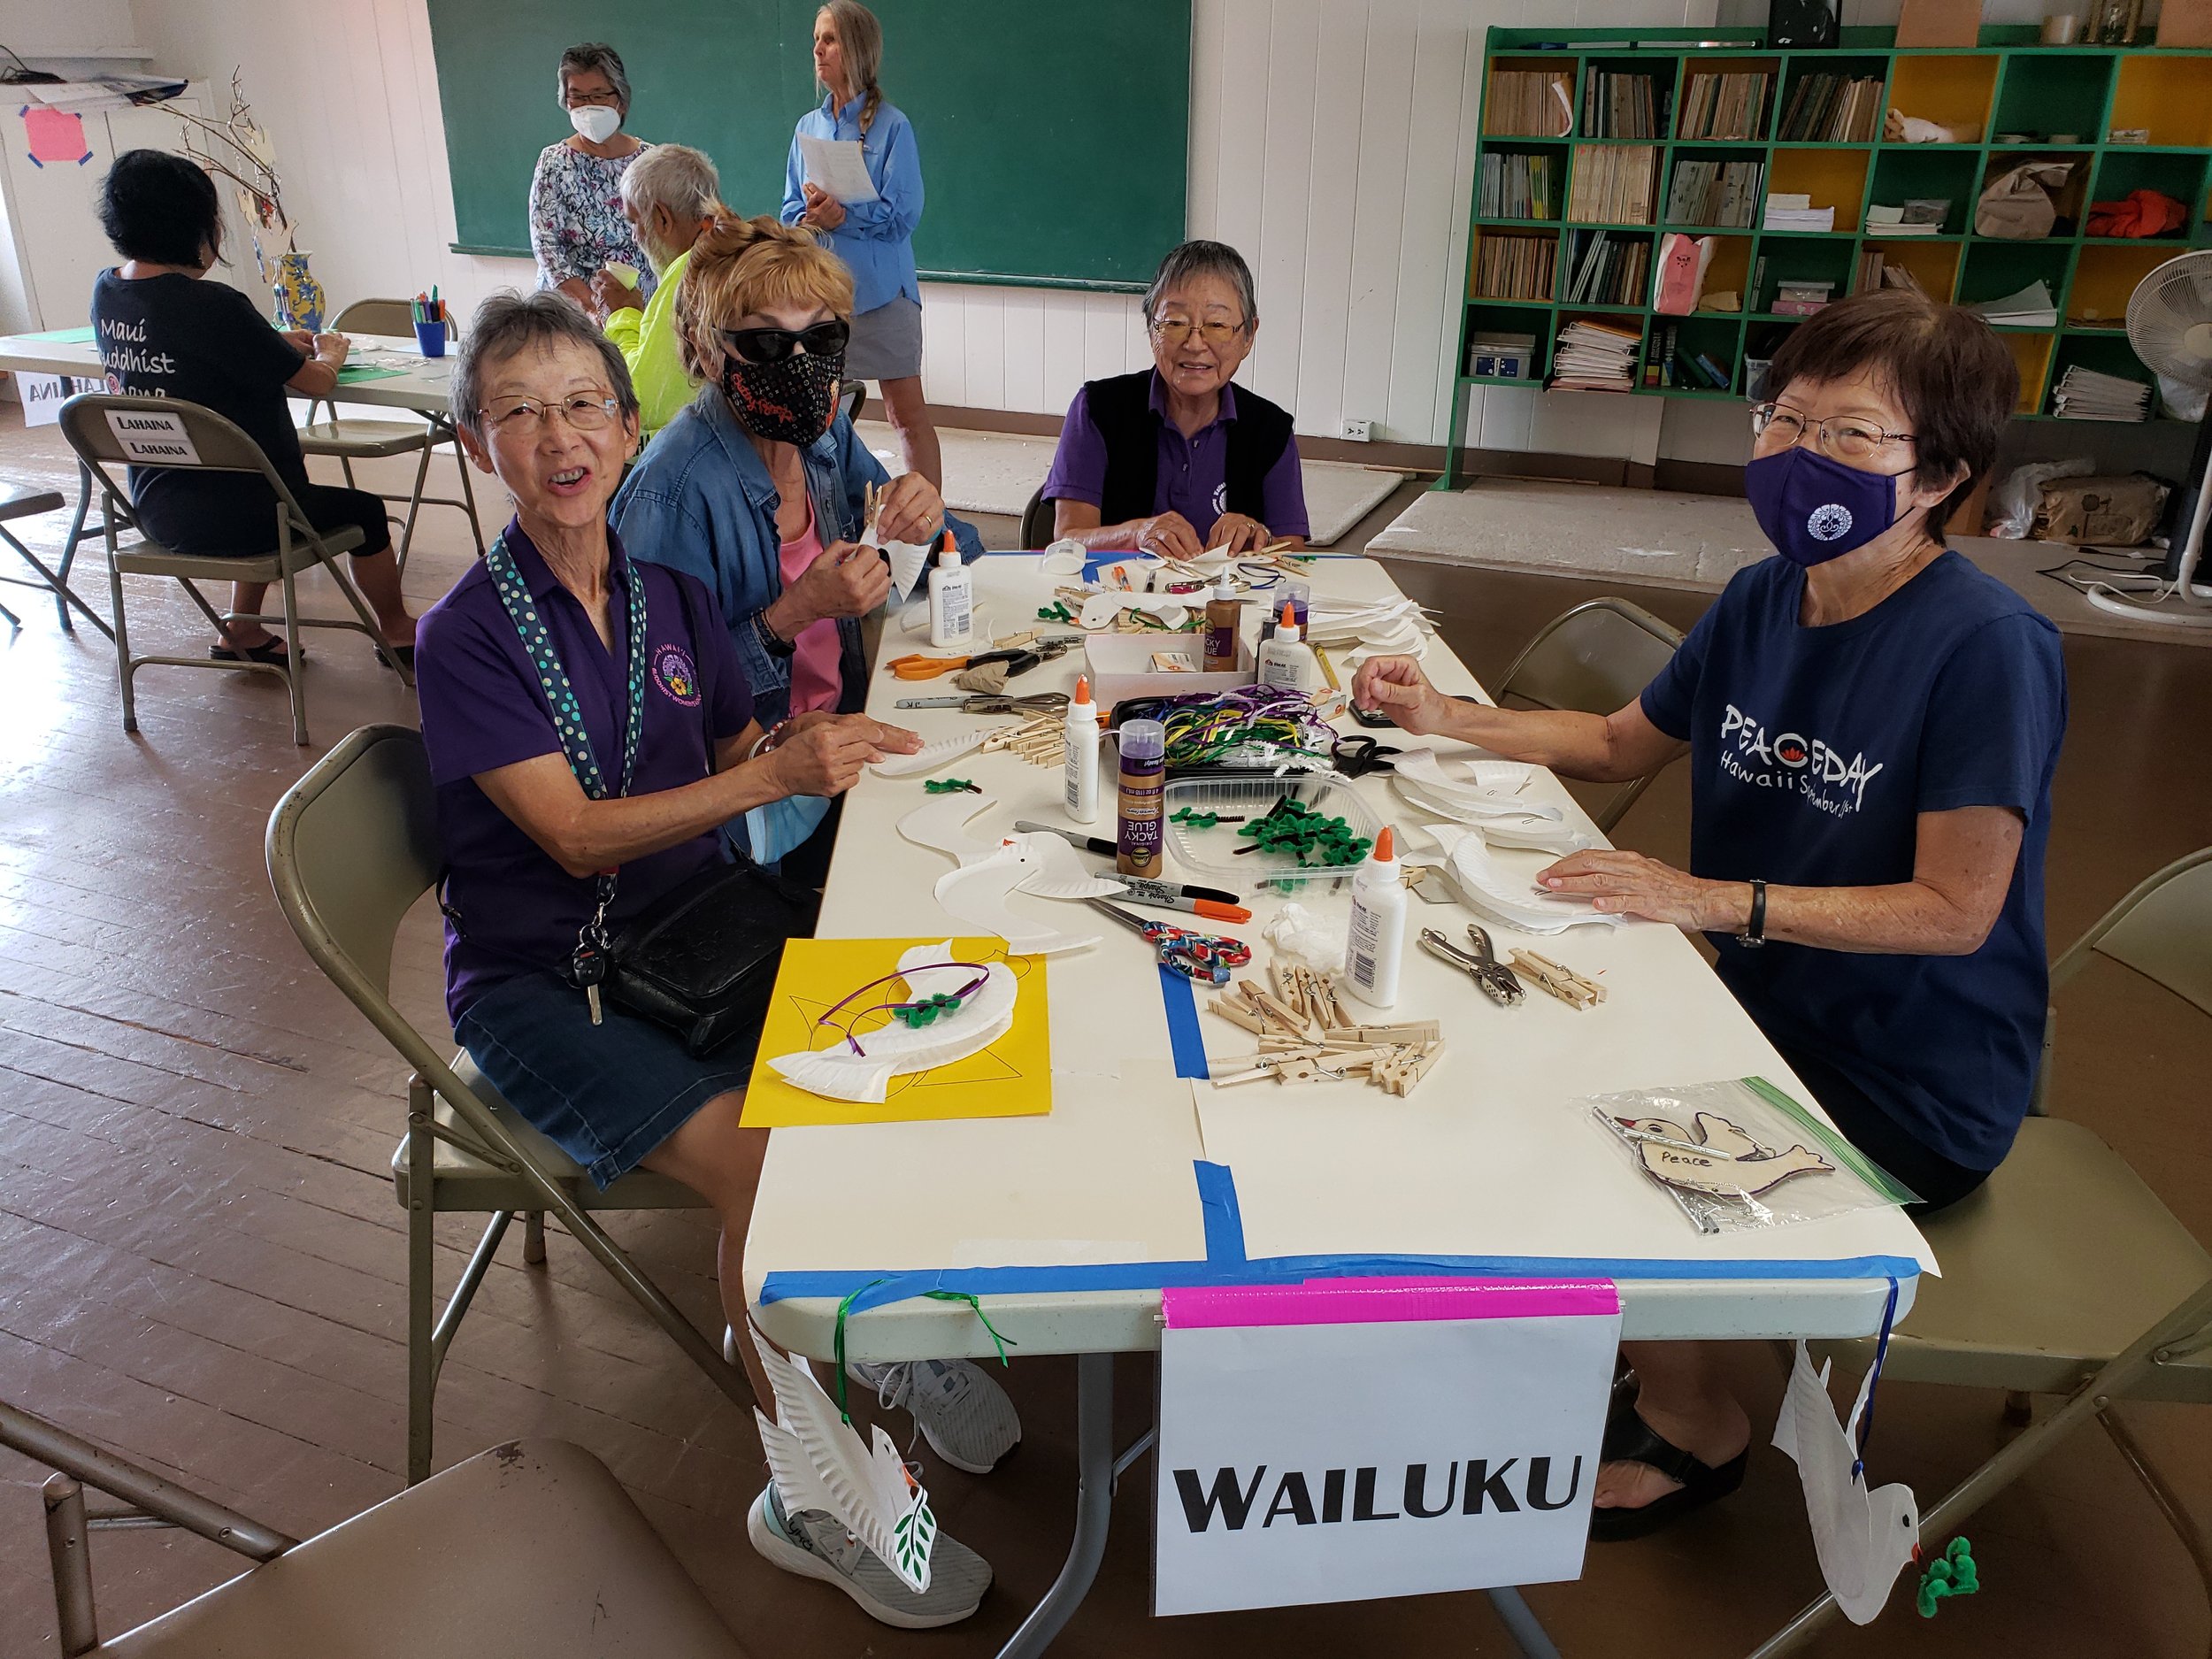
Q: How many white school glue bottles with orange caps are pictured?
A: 4